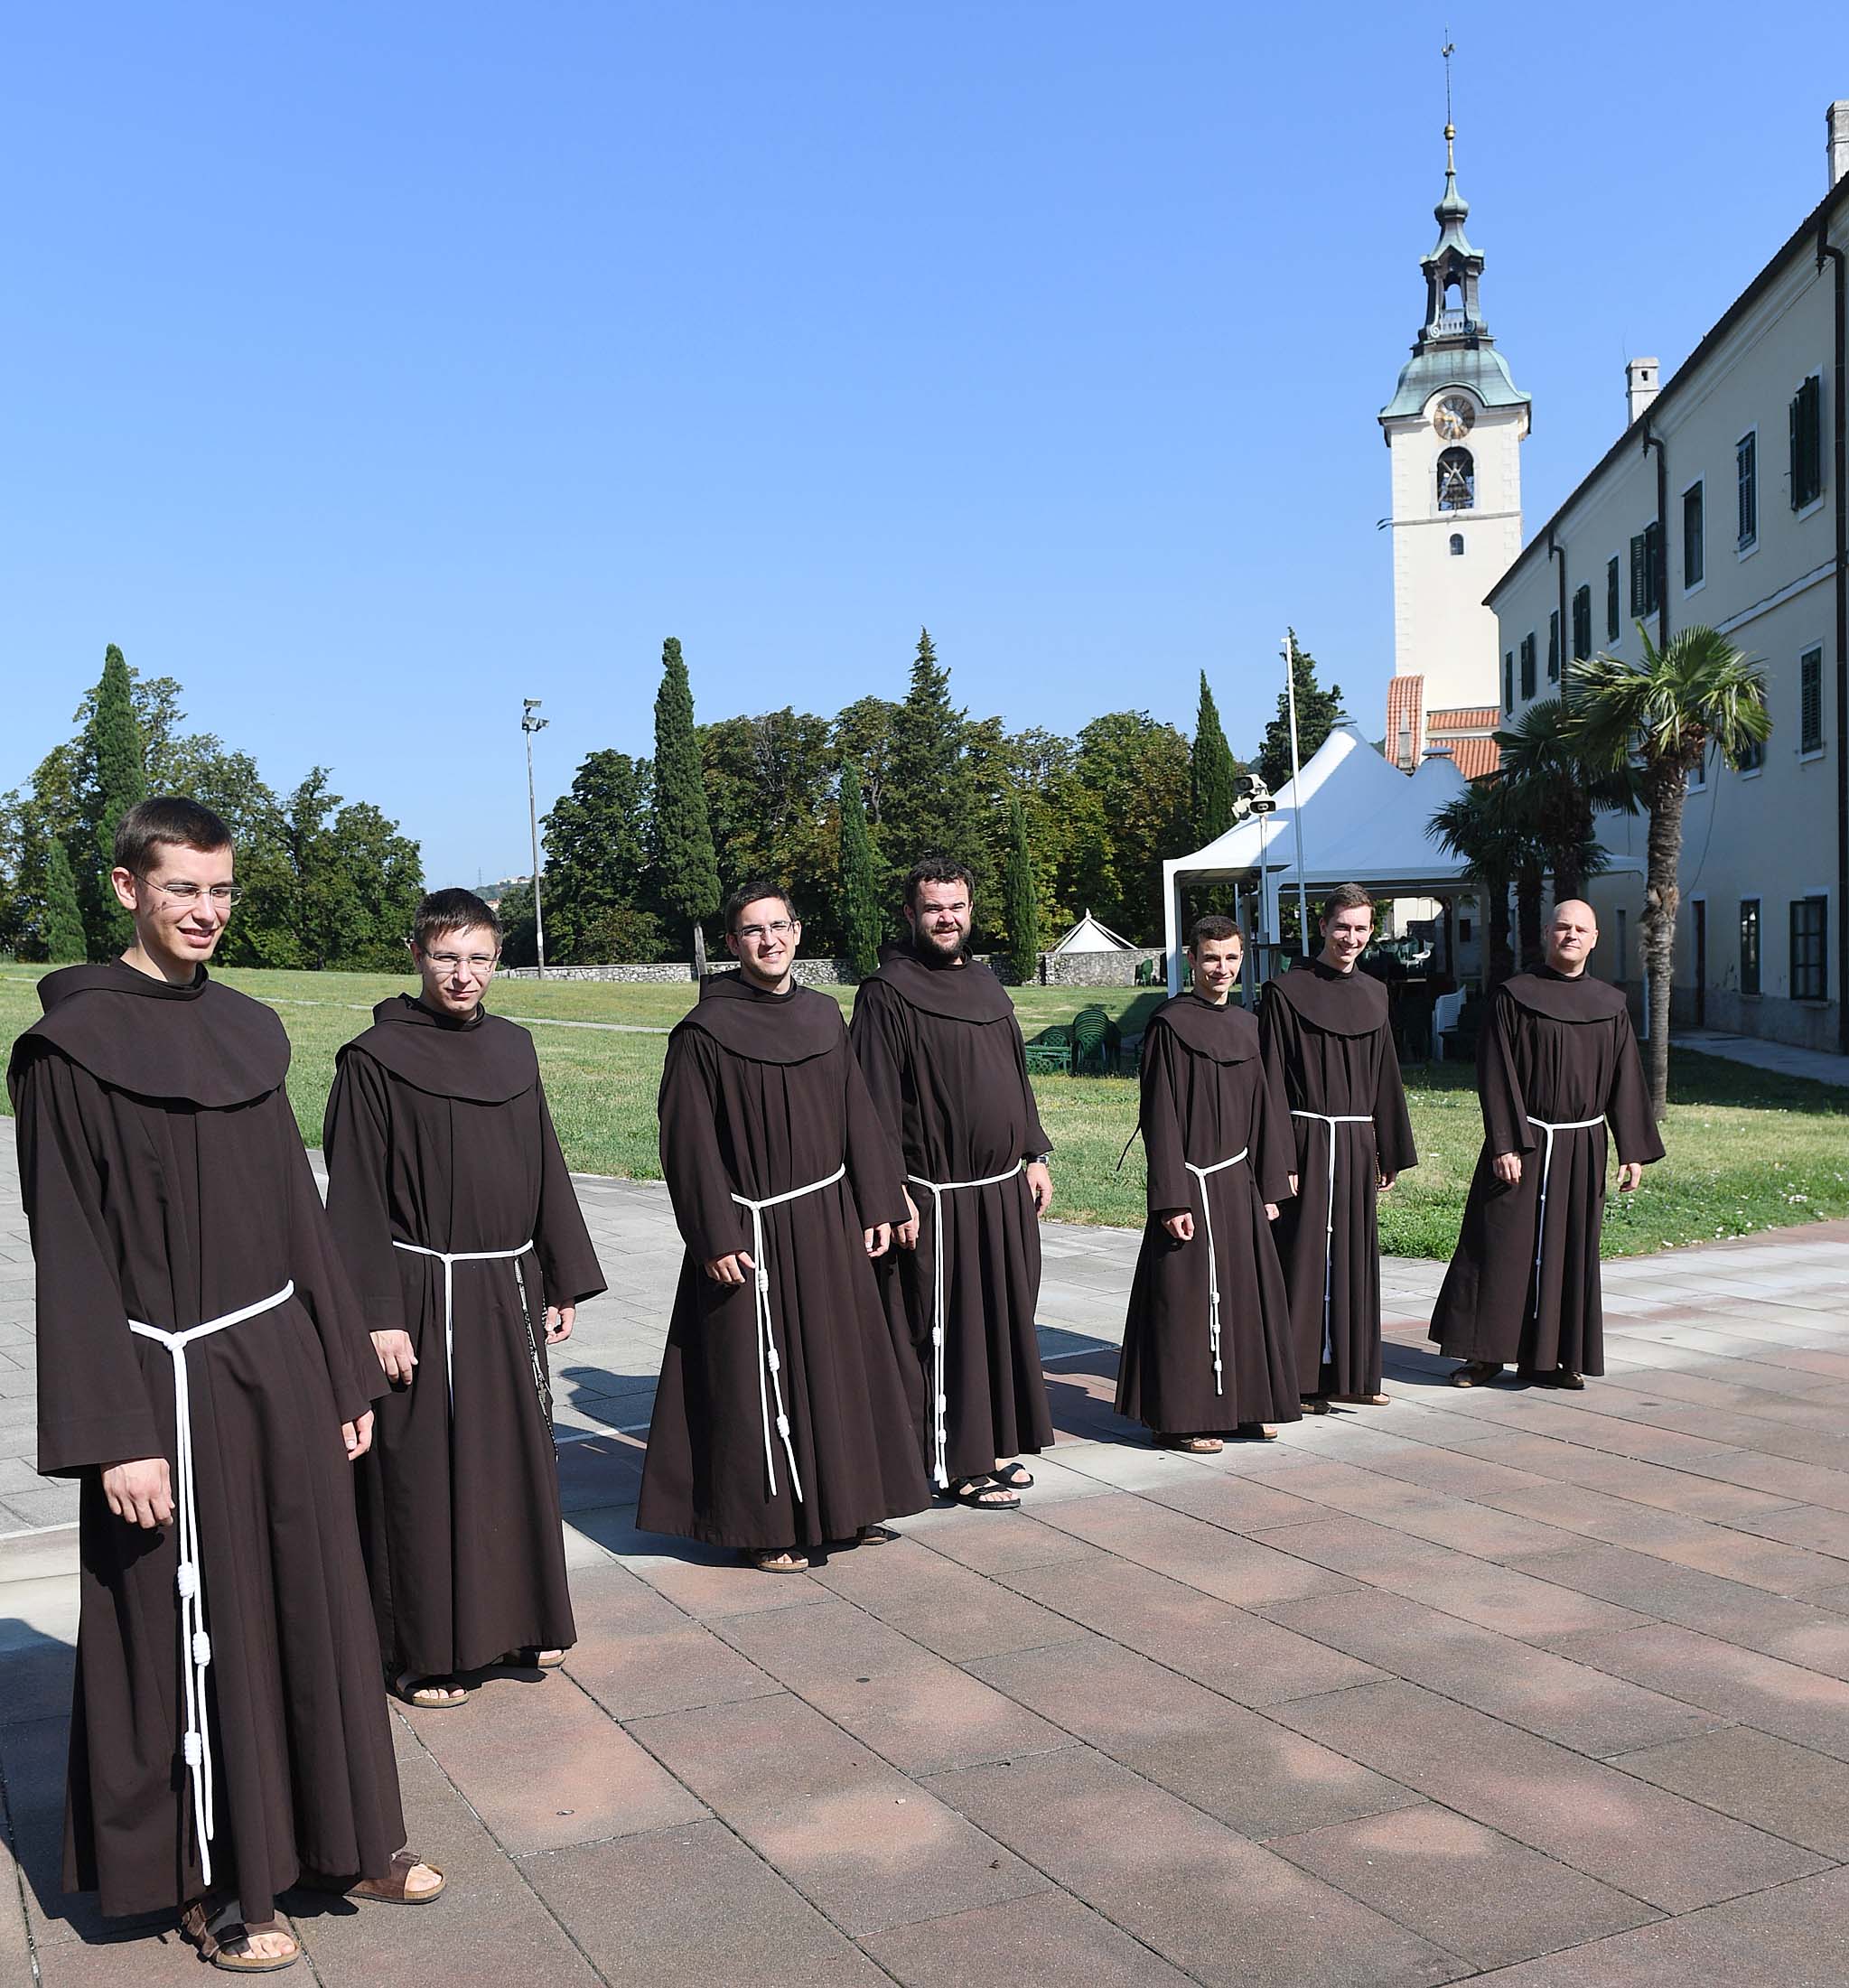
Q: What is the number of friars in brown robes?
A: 7